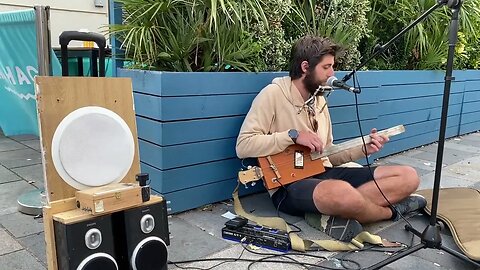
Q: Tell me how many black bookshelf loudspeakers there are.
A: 2